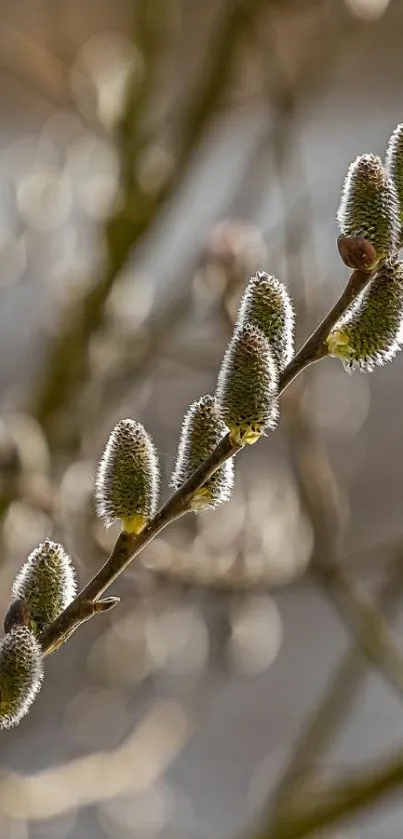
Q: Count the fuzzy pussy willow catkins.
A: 9